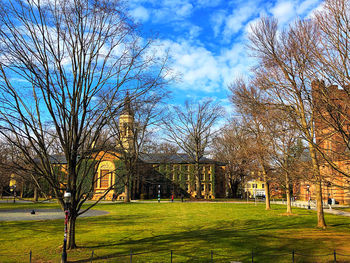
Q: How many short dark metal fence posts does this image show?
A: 8